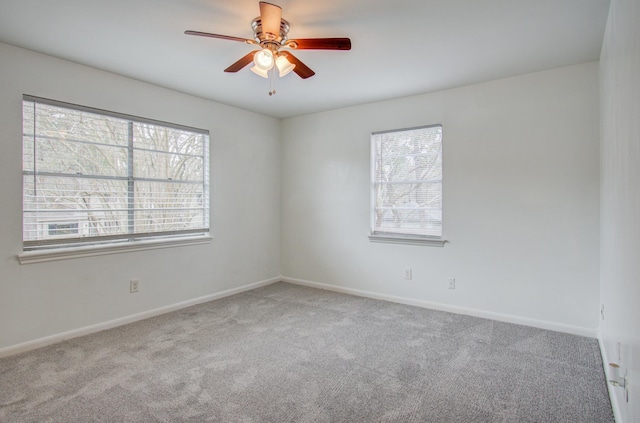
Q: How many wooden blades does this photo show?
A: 5